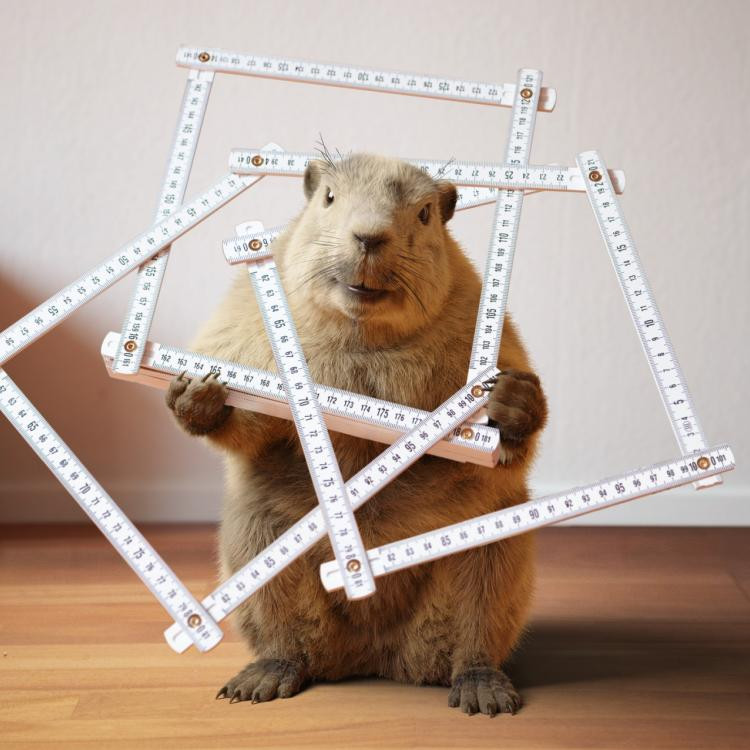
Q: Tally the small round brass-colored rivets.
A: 11